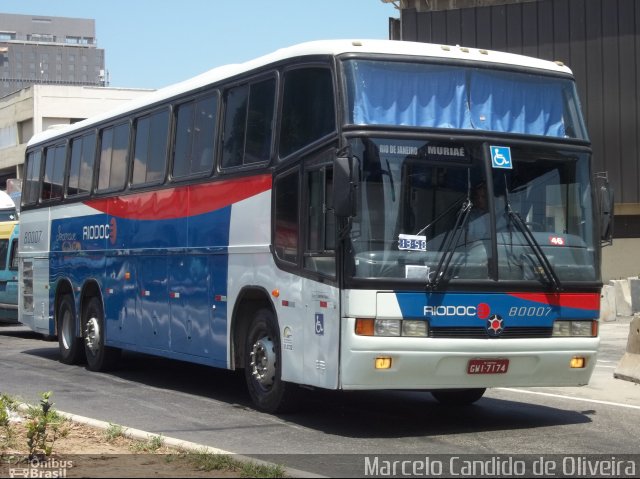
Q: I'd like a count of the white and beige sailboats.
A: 0